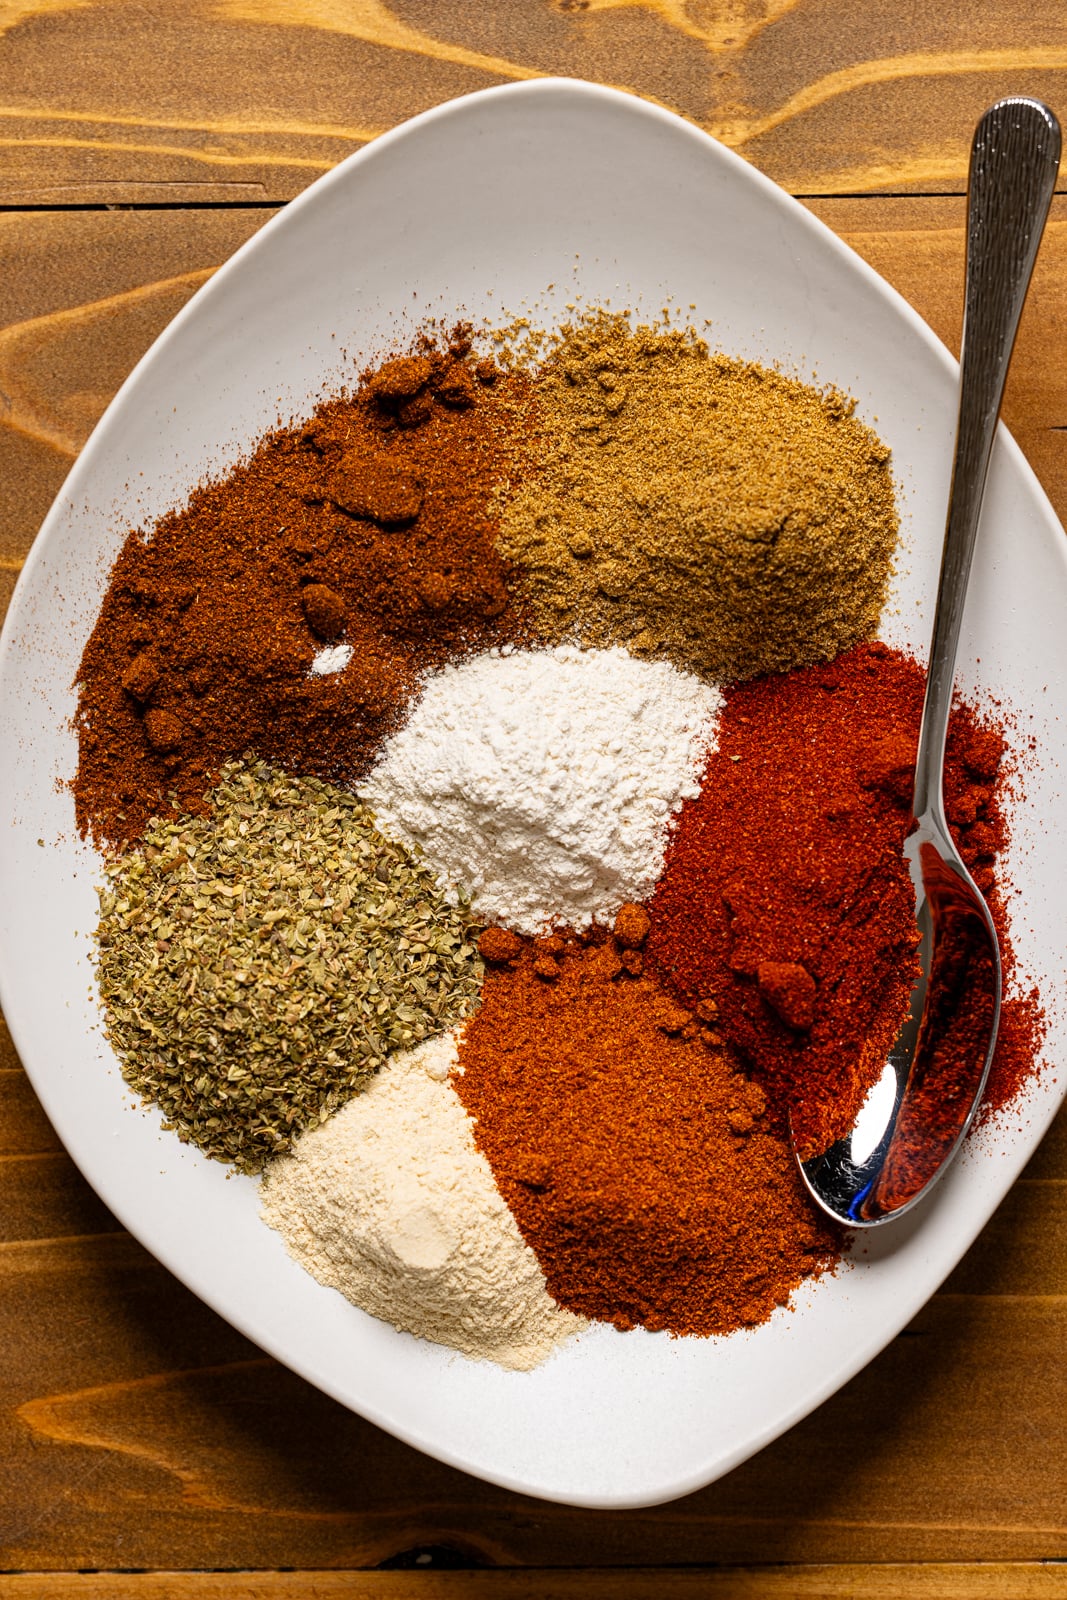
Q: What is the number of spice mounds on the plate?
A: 7